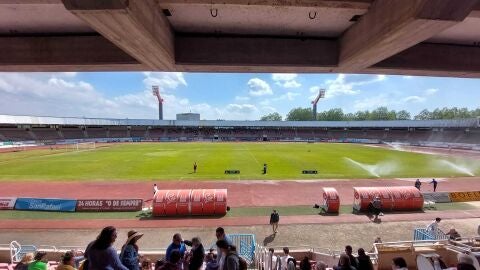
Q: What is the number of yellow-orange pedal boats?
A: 0